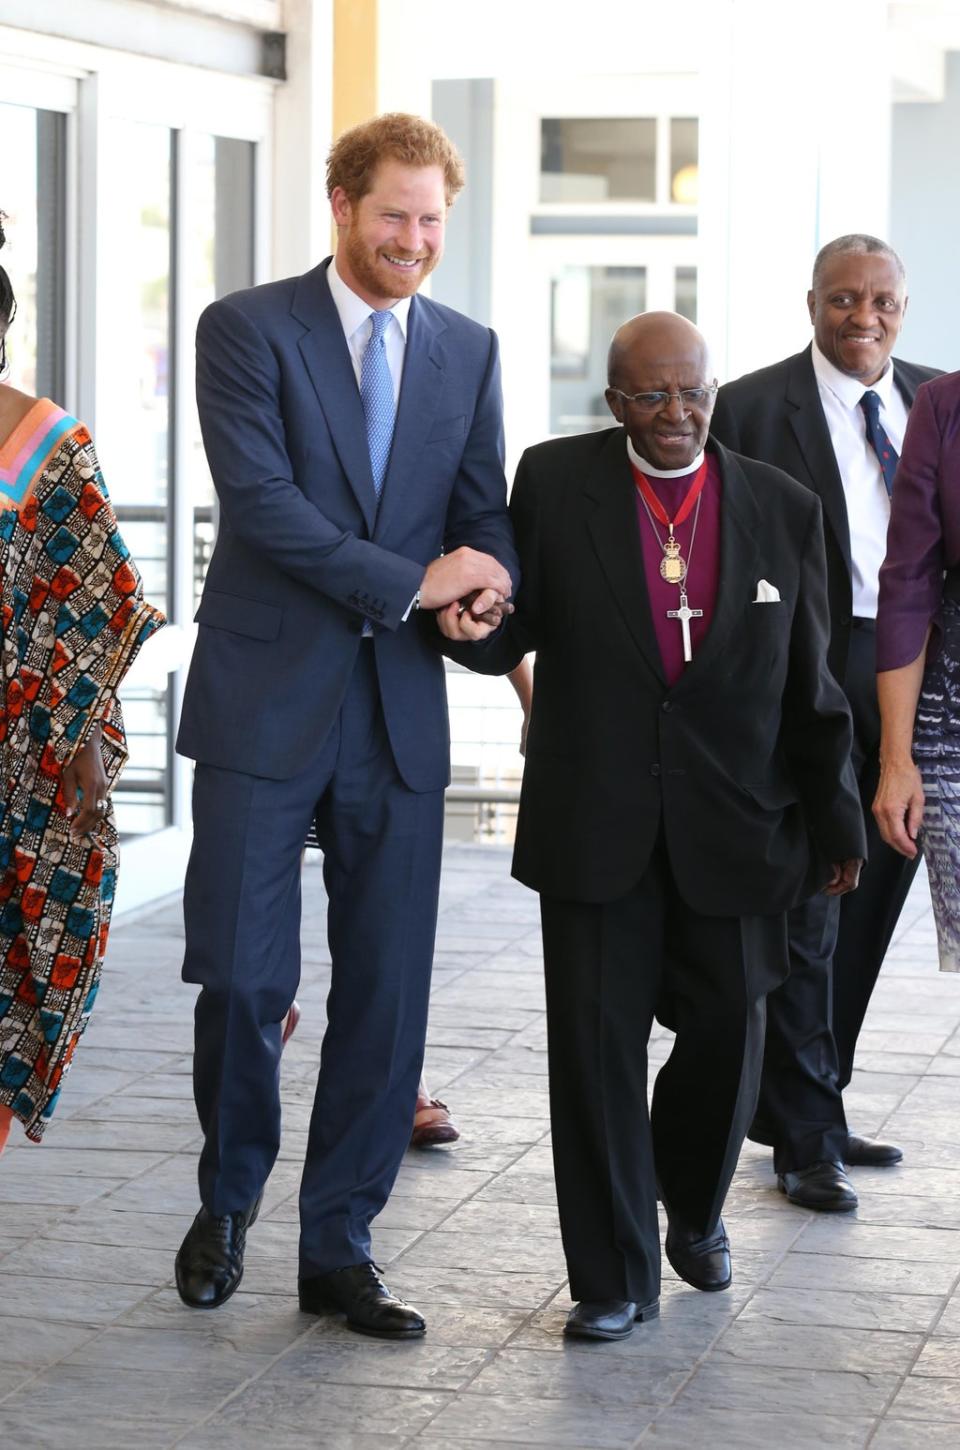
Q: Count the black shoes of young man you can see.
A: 2